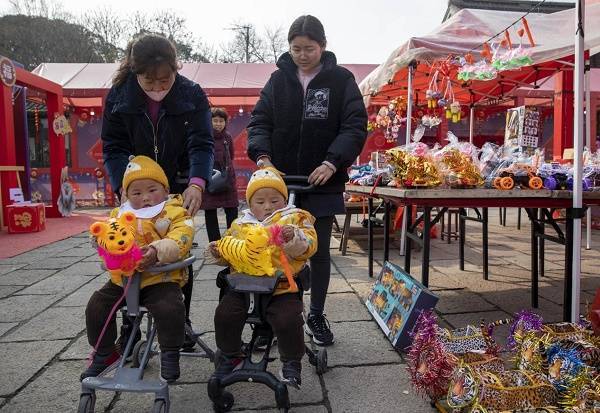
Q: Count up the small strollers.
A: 2